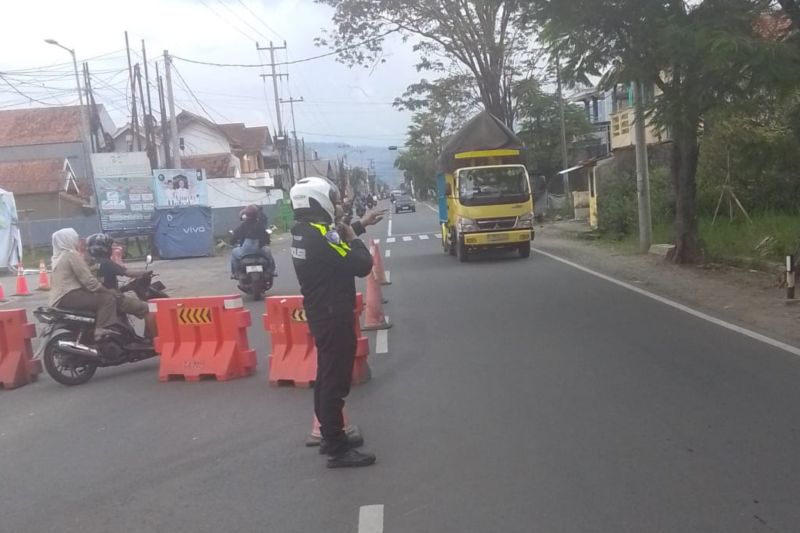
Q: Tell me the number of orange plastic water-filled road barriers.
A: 3